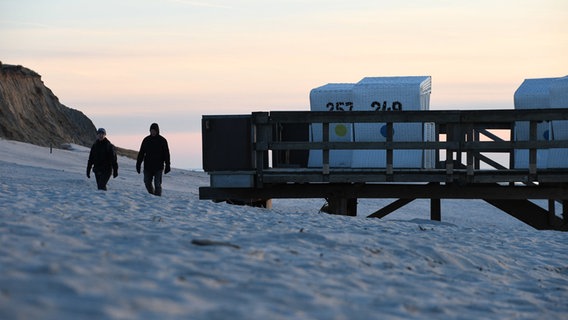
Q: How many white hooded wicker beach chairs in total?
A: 4